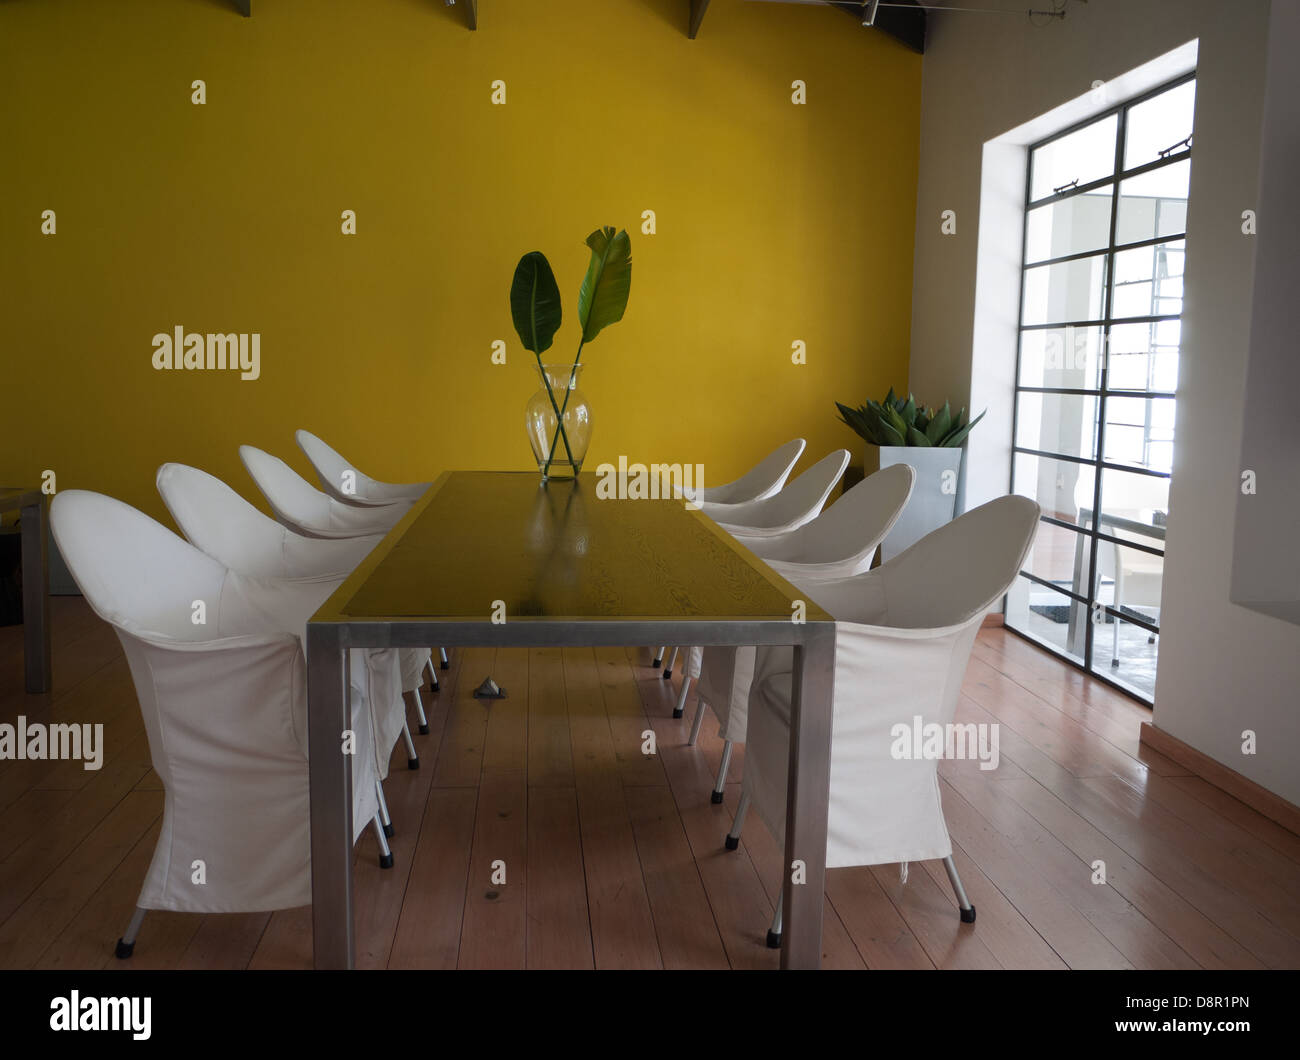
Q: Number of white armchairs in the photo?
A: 8